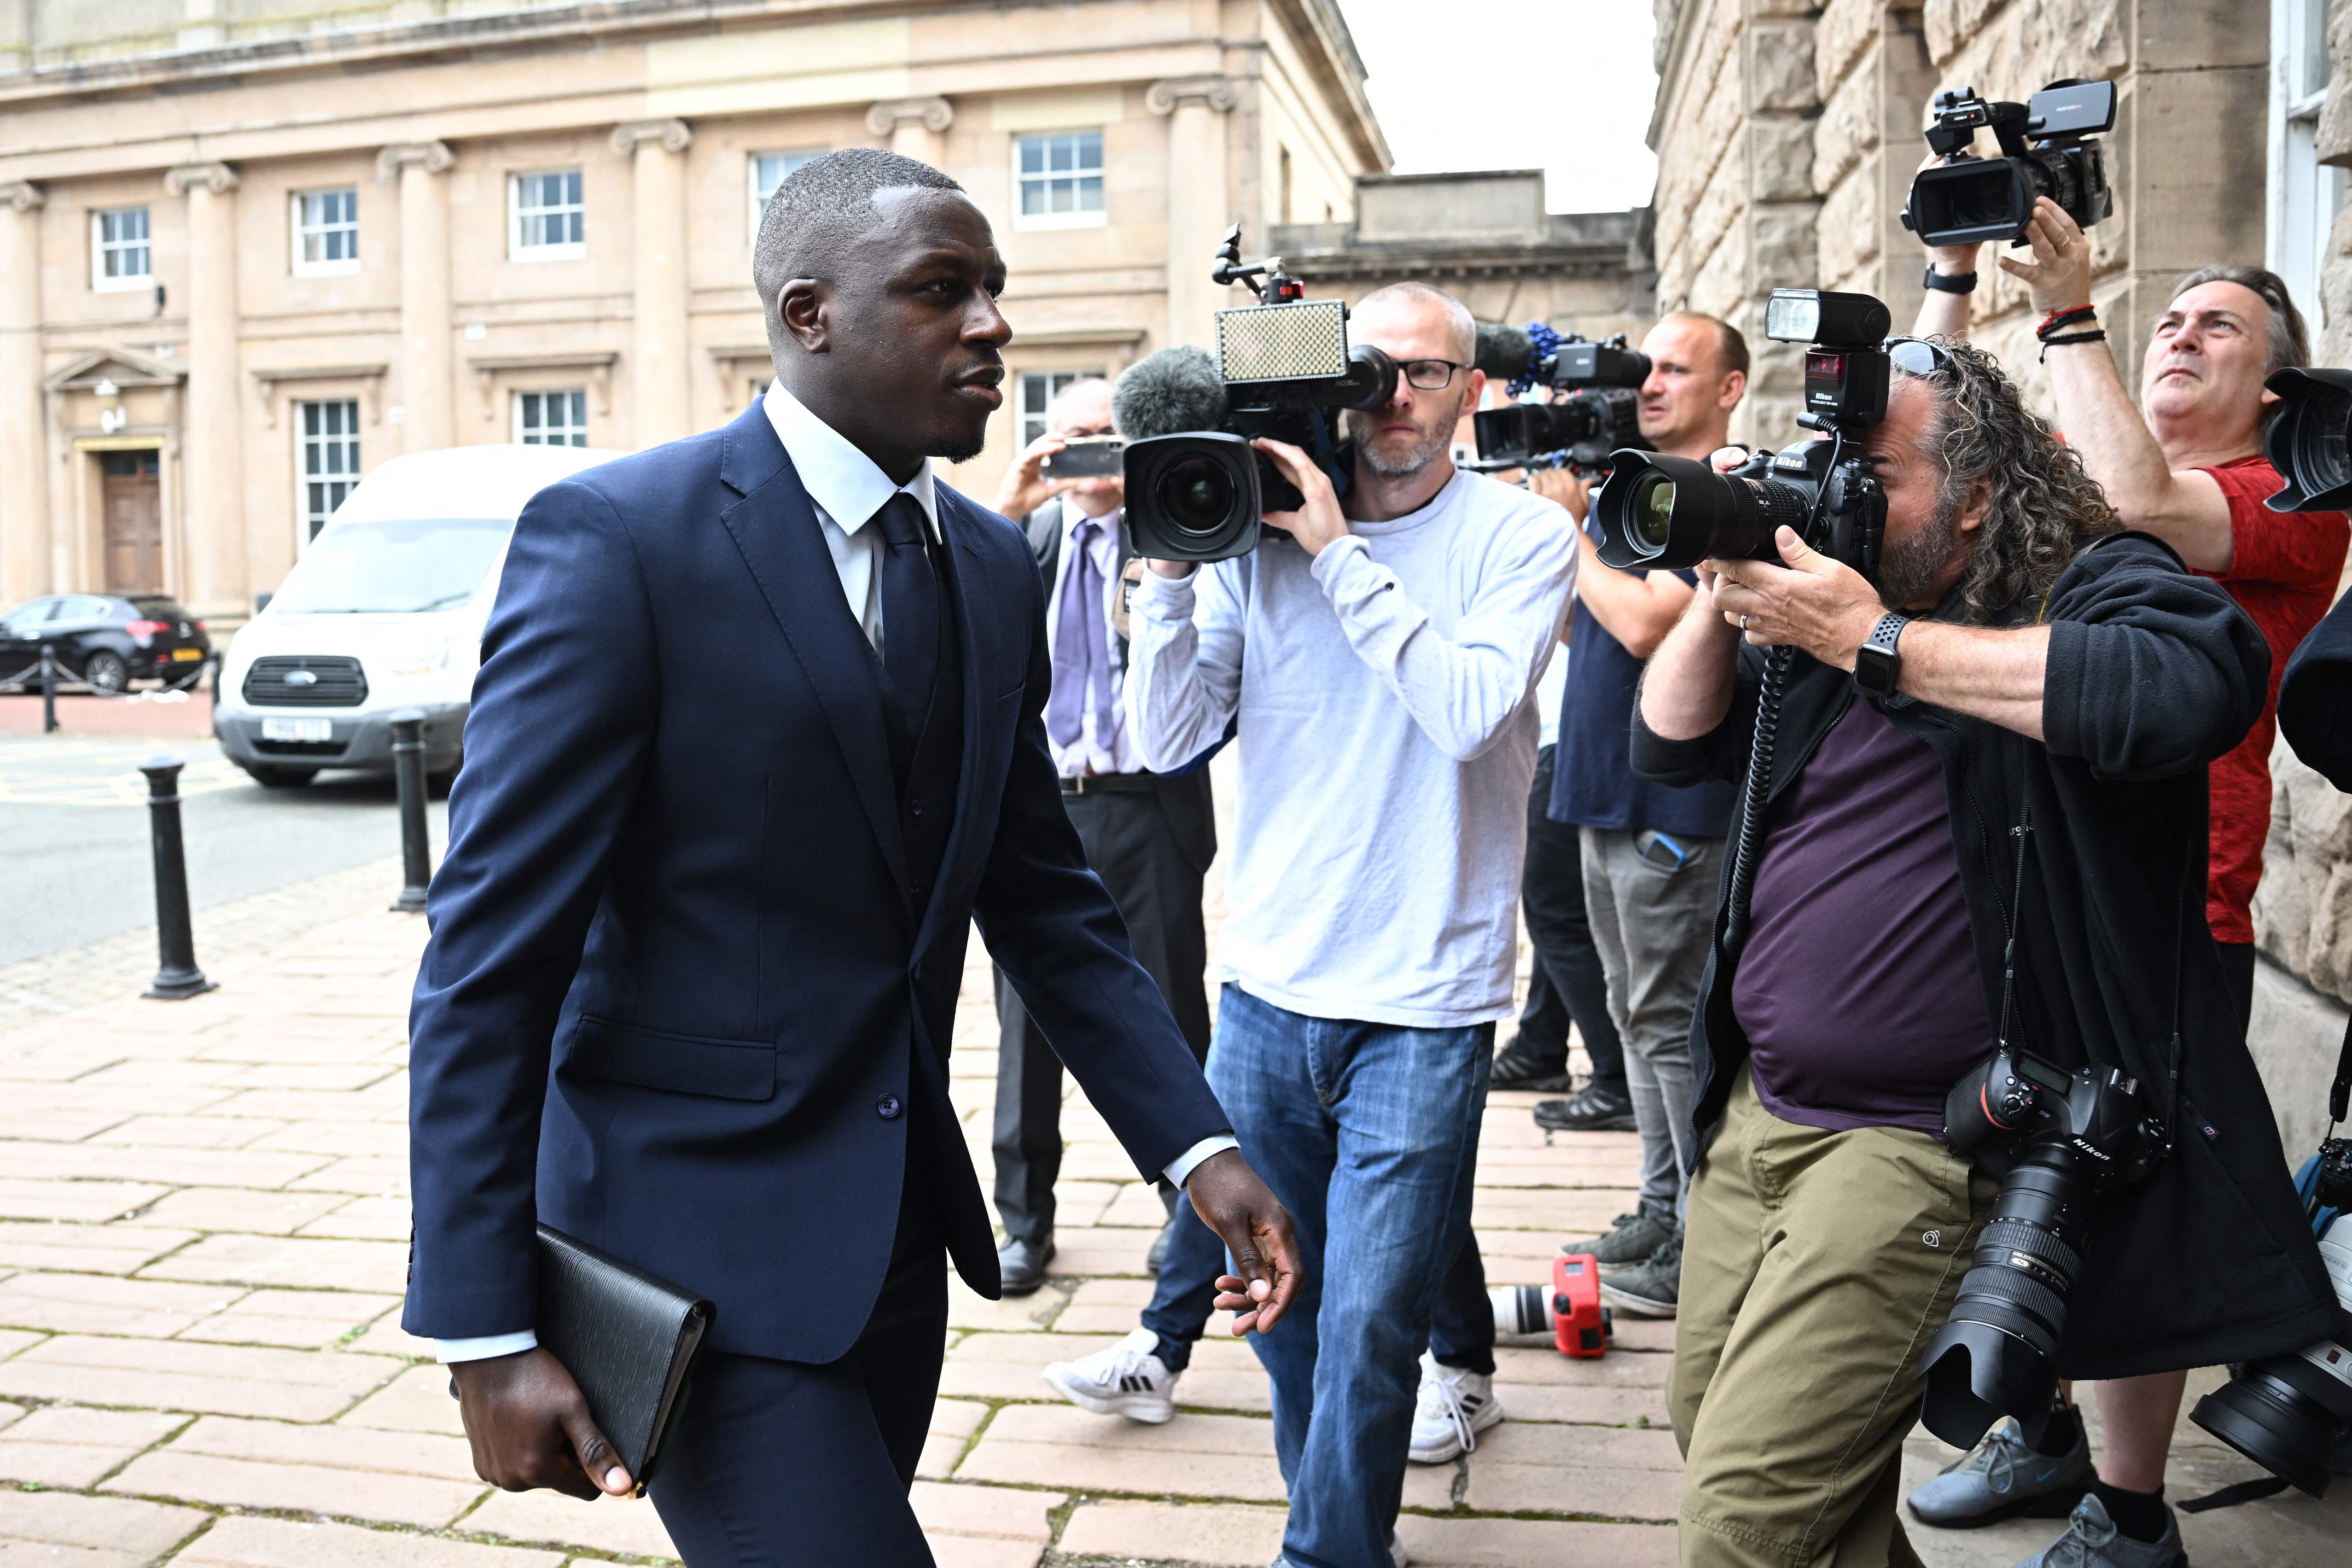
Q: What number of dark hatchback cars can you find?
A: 1